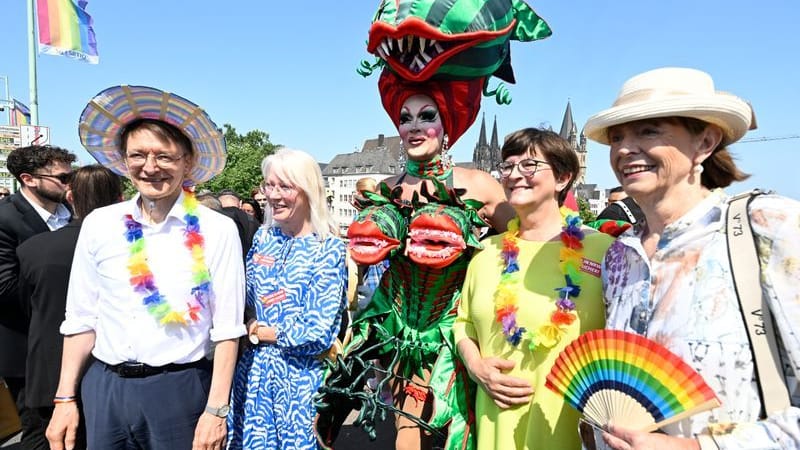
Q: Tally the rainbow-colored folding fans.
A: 1